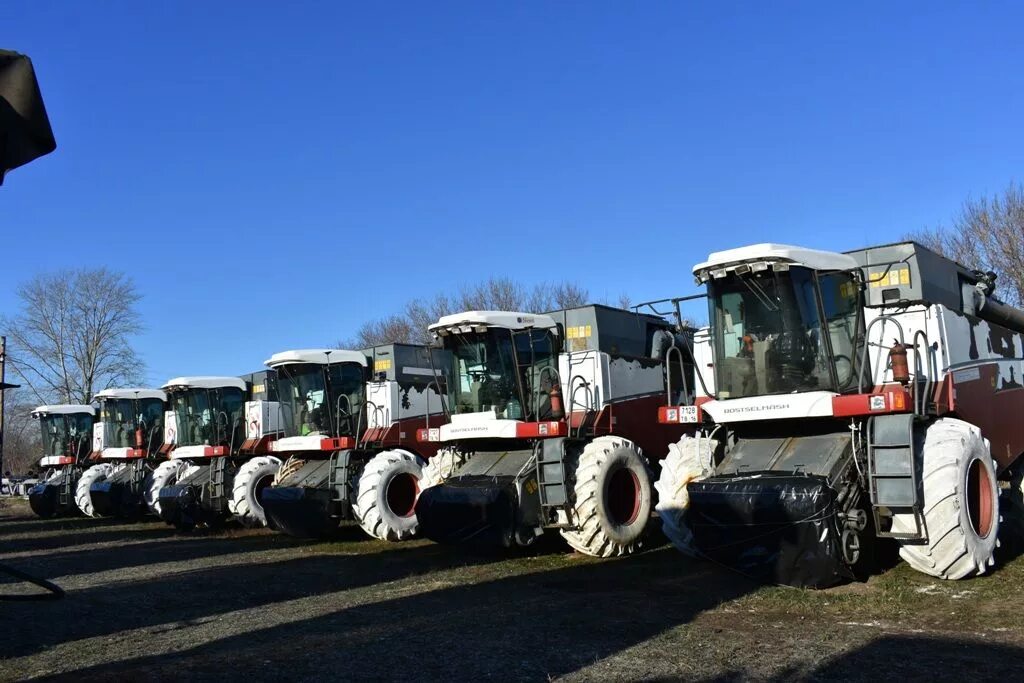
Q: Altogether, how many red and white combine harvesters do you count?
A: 6